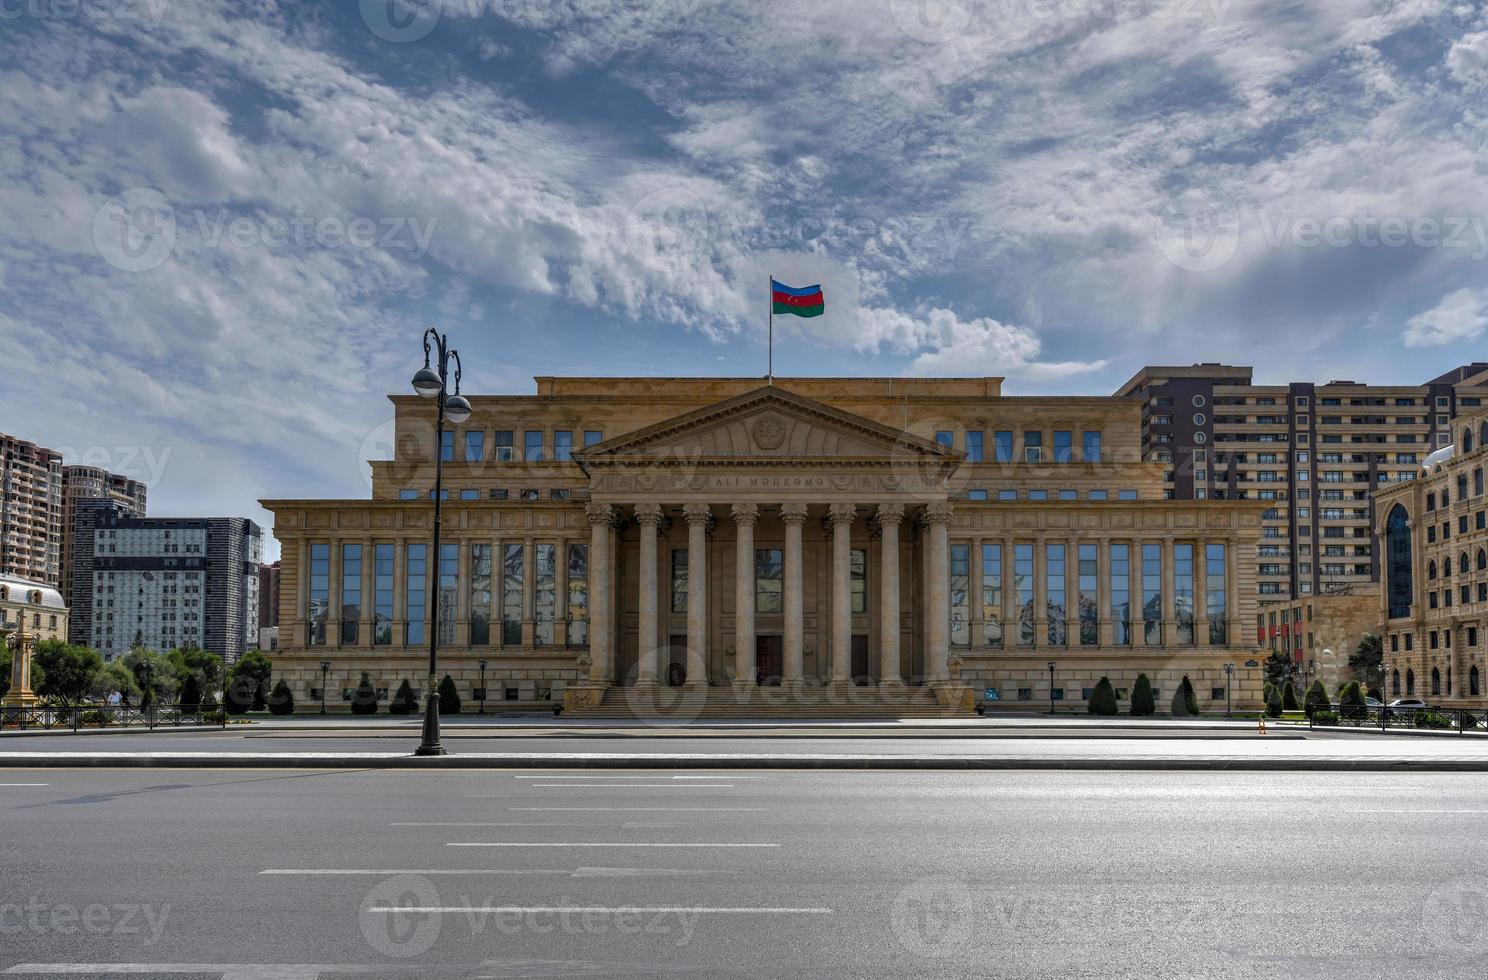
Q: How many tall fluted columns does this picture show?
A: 8